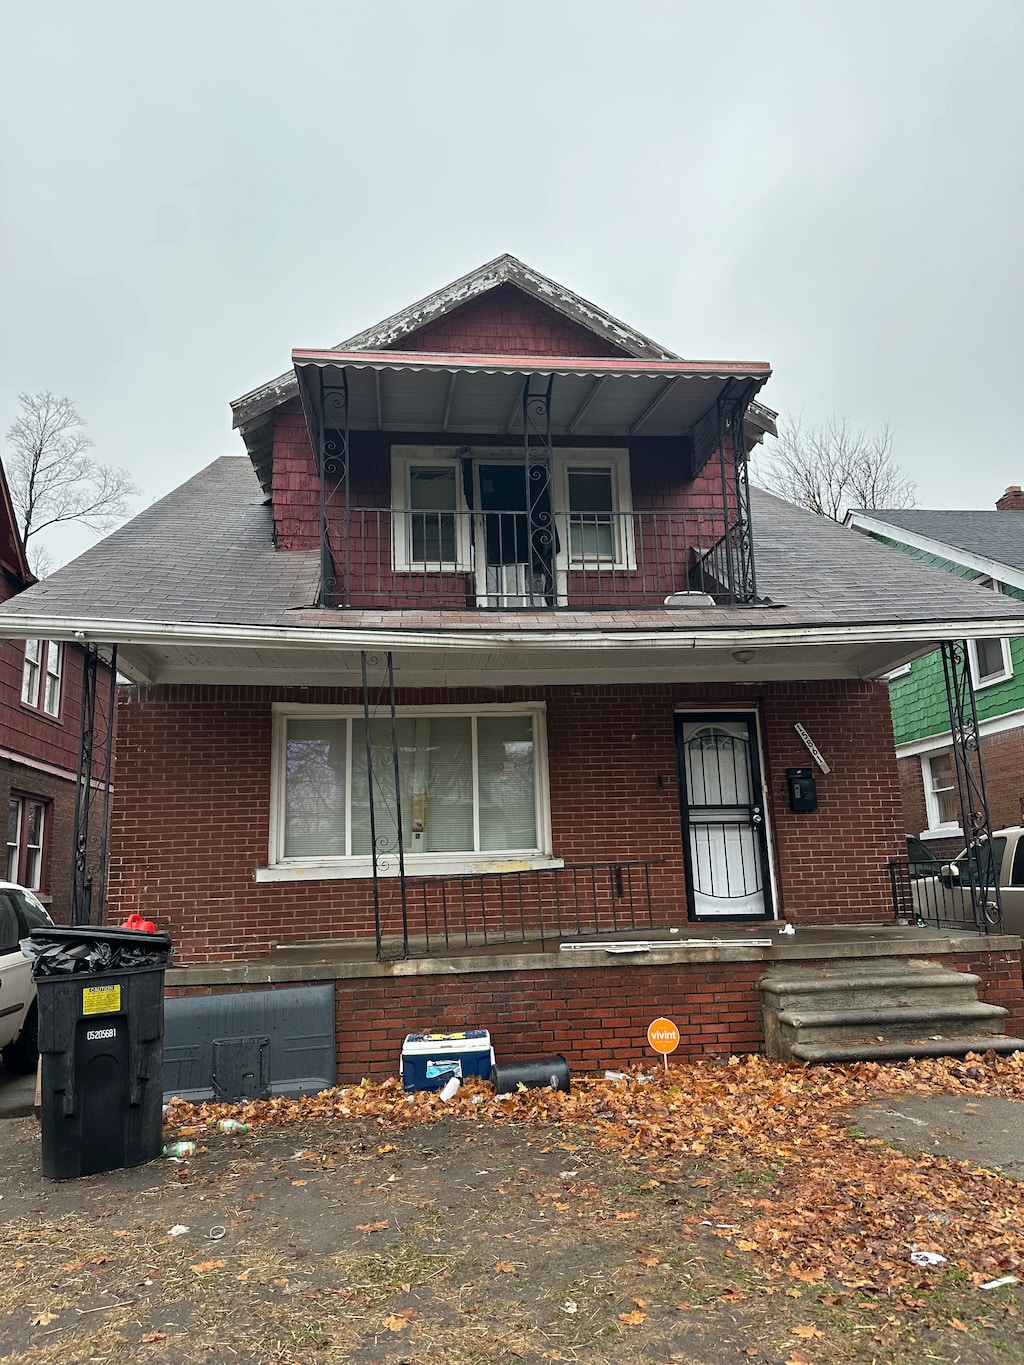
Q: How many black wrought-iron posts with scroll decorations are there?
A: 6